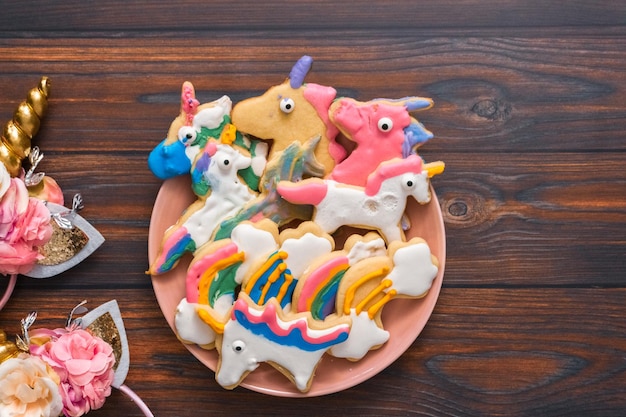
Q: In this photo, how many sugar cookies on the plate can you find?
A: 11